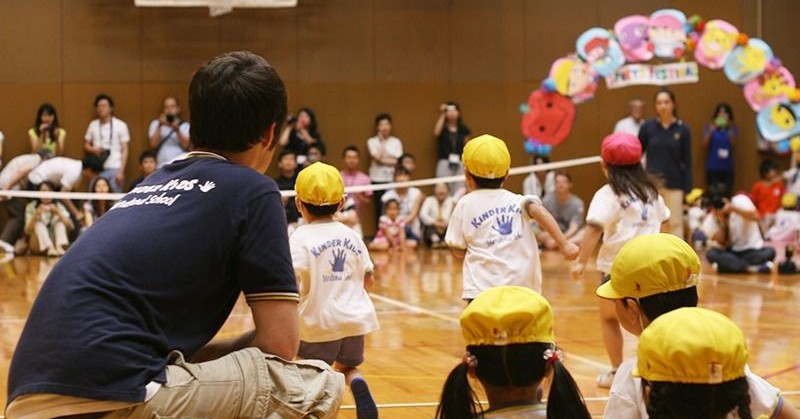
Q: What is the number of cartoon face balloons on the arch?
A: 9